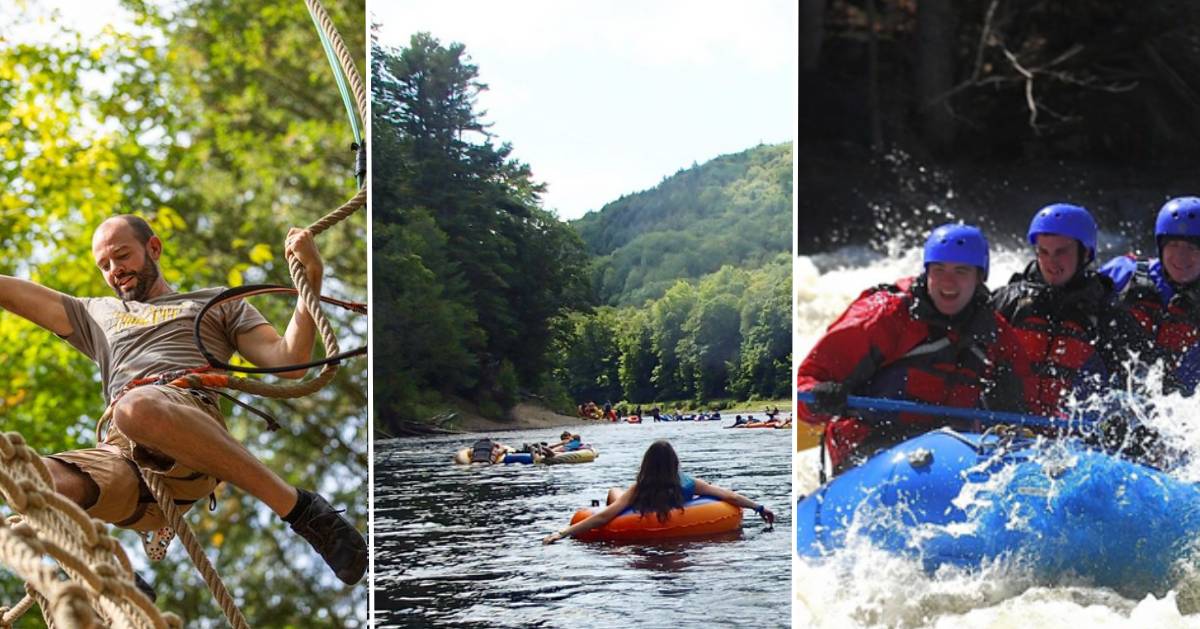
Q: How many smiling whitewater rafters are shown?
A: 3